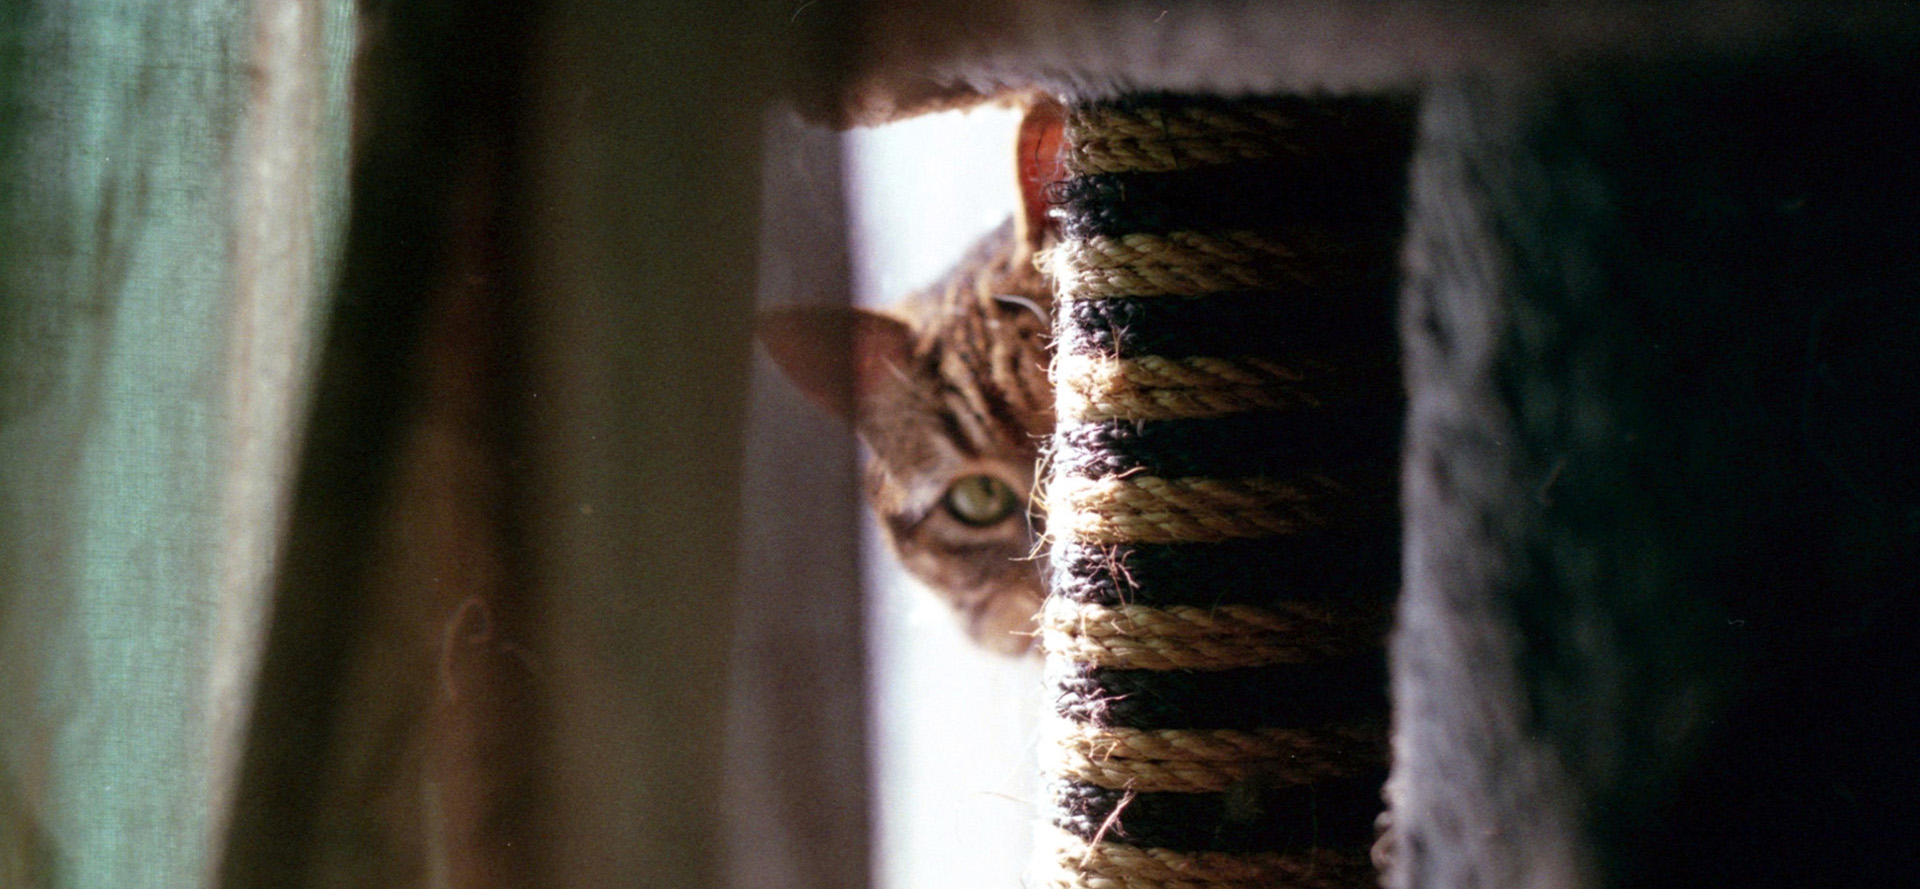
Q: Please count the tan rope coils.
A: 7